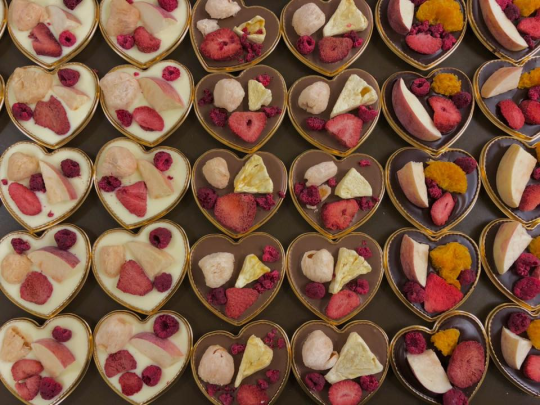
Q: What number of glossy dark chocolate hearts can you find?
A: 10